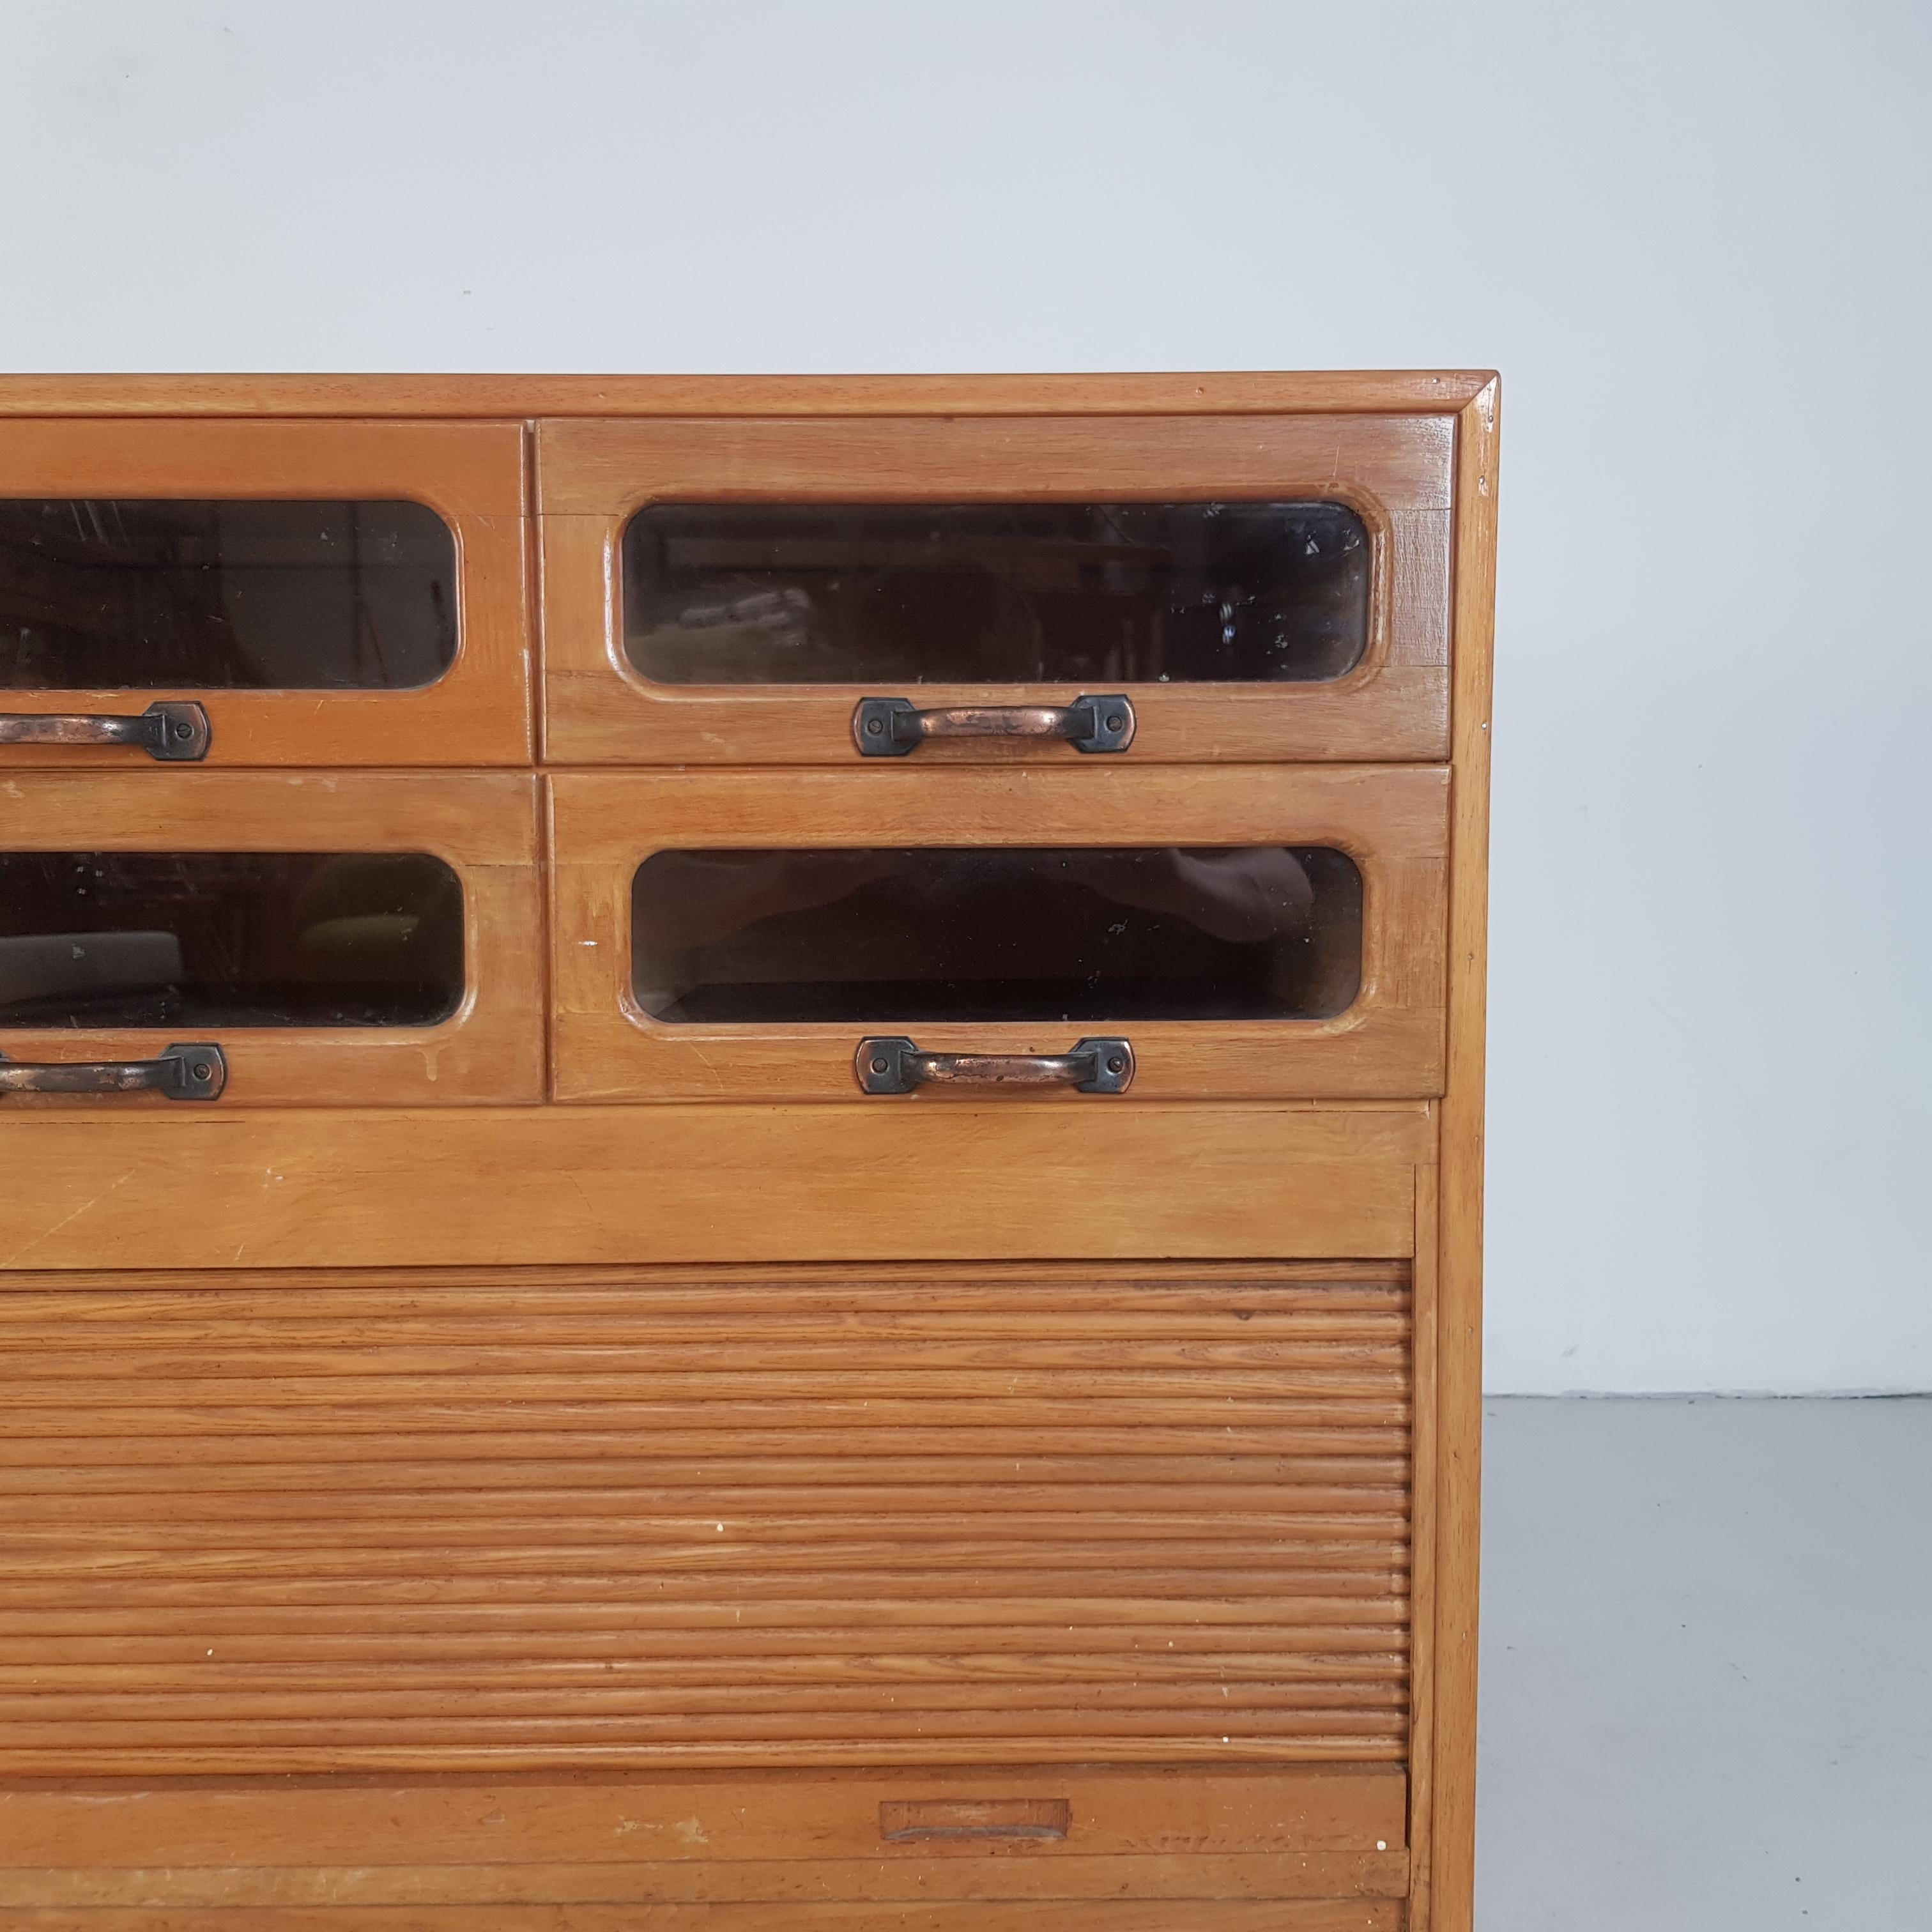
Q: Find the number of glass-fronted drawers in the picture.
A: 4